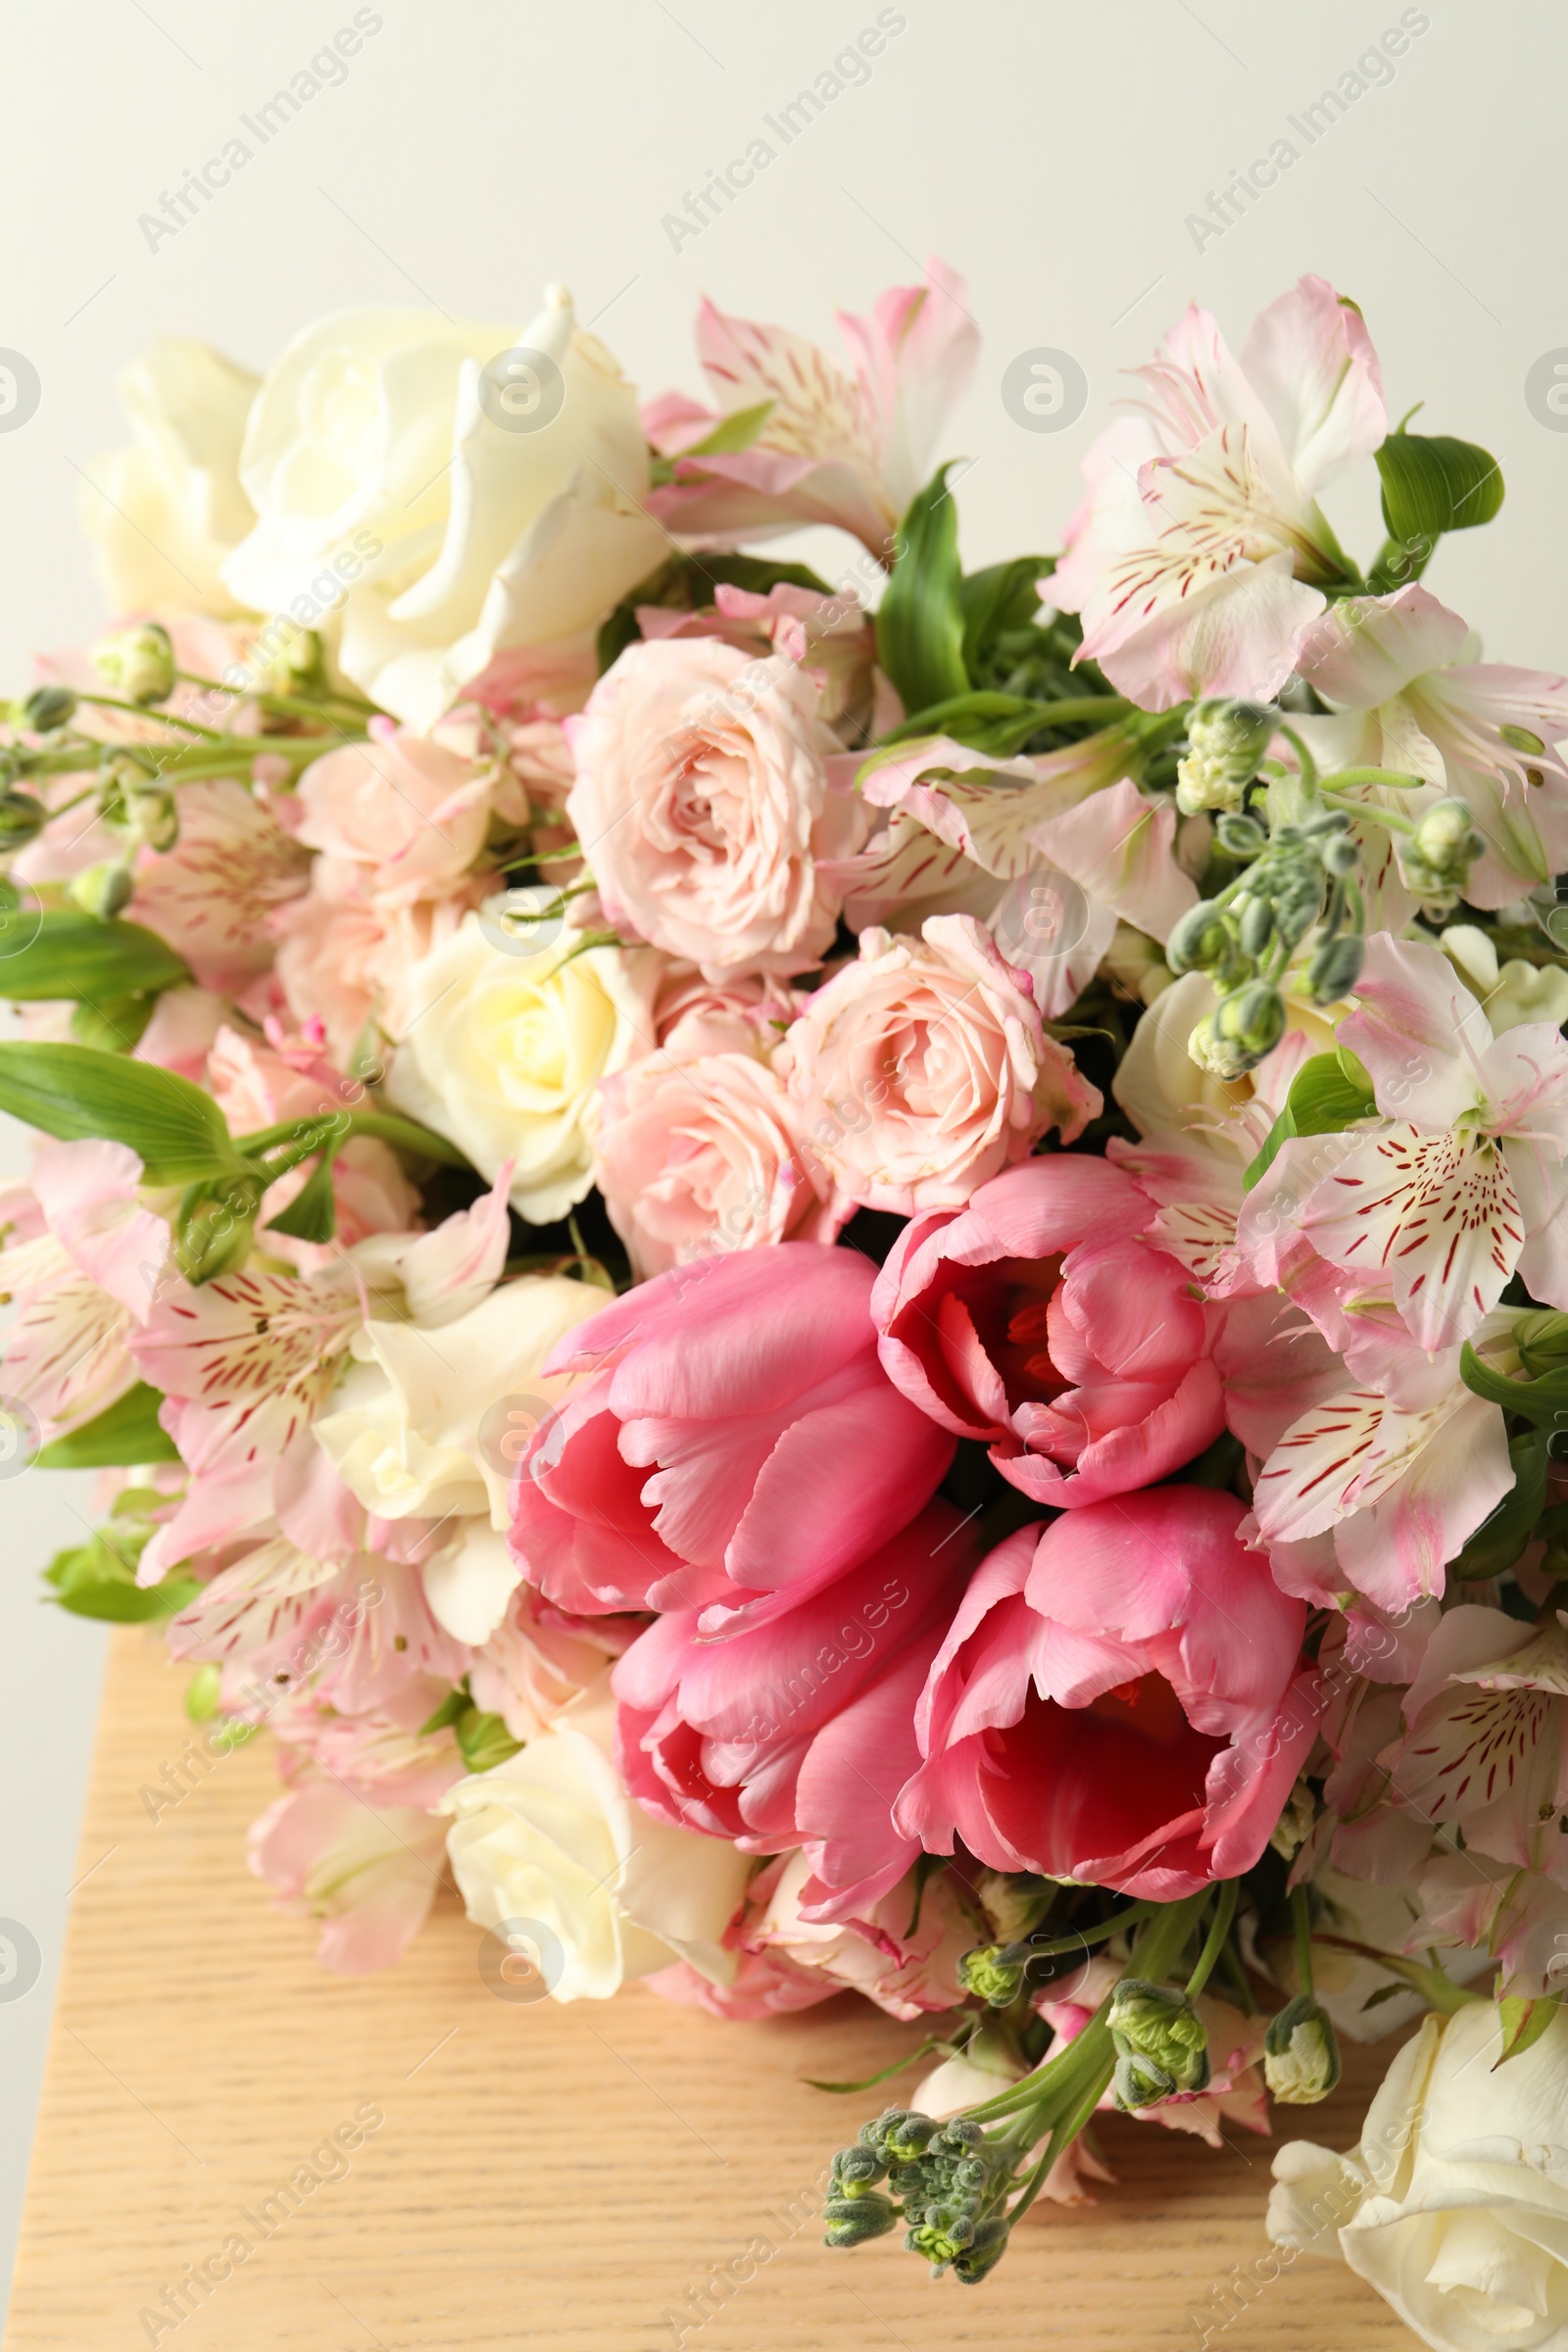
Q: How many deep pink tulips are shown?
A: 4